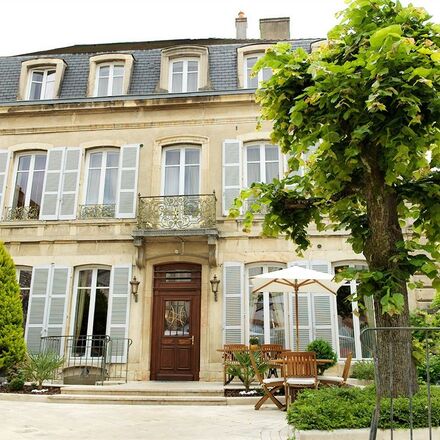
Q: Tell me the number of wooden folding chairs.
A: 5